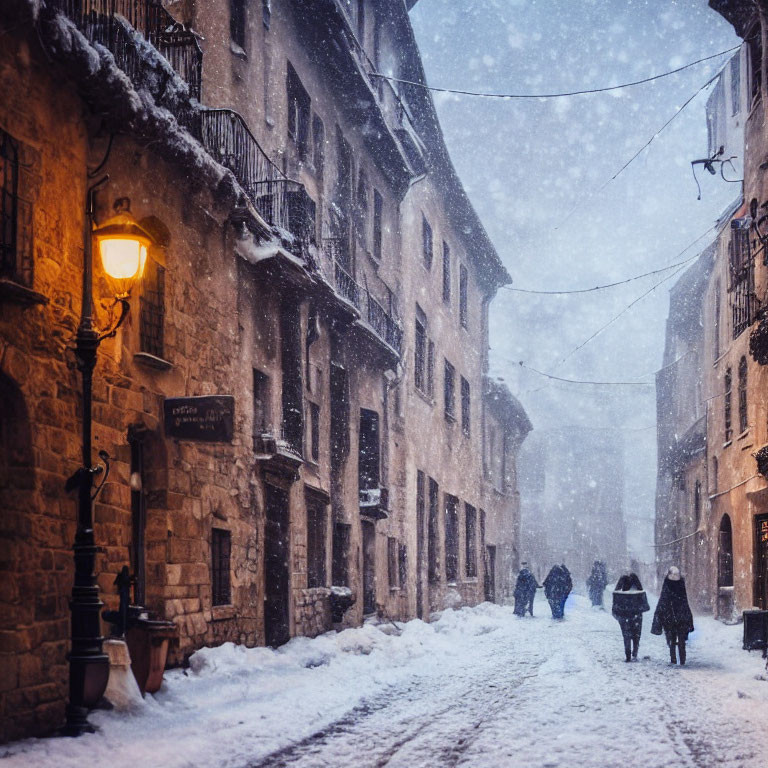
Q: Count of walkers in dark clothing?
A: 5